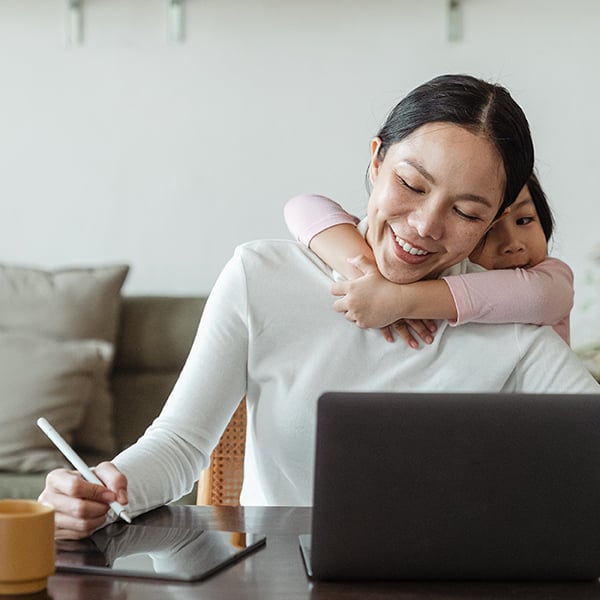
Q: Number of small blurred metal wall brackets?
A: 3